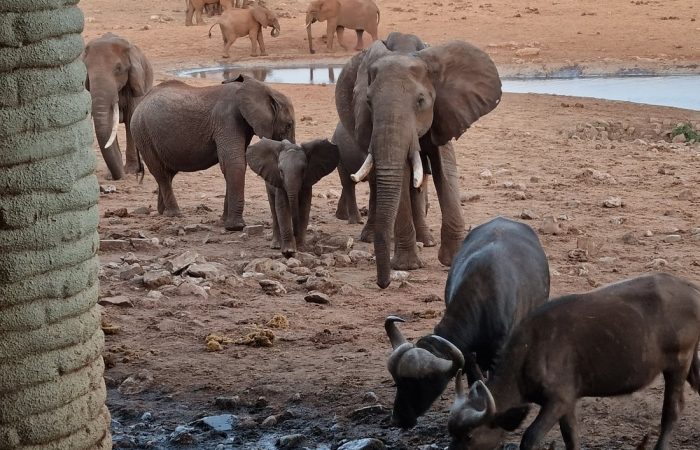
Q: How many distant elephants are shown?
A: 3